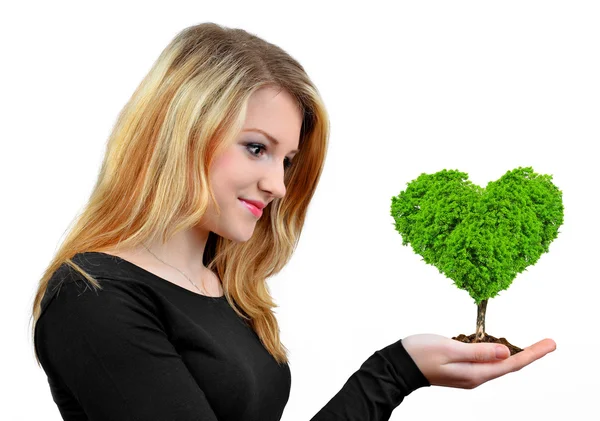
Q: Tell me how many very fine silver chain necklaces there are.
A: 1